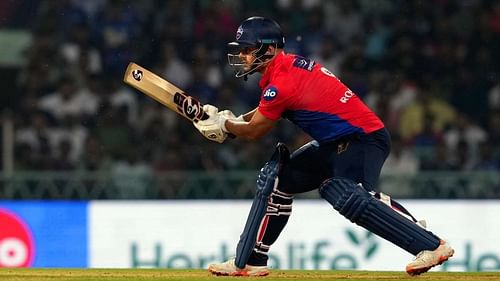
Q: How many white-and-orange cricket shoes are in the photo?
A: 2